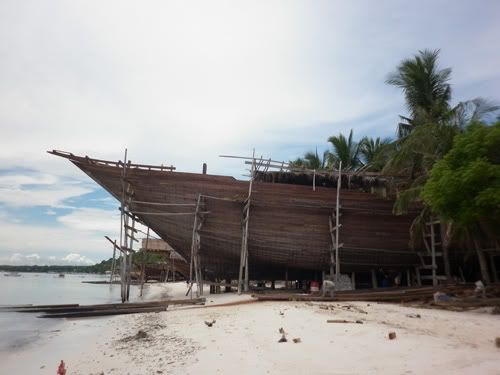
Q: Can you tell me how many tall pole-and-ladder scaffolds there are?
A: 5